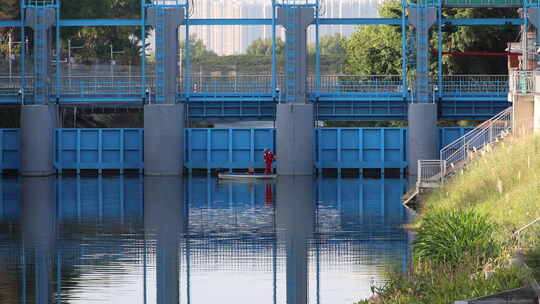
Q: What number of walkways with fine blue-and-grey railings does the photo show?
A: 1